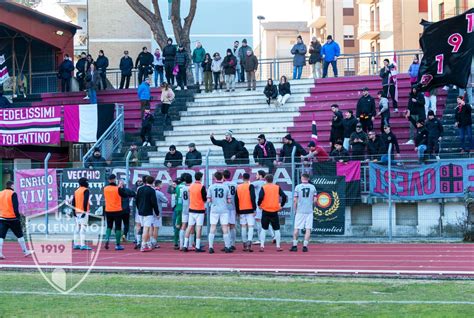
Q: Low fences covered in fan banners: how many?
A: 1